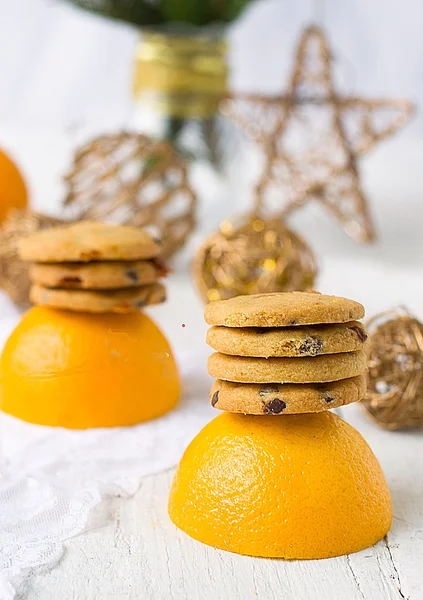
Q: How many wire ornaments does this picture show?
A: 5